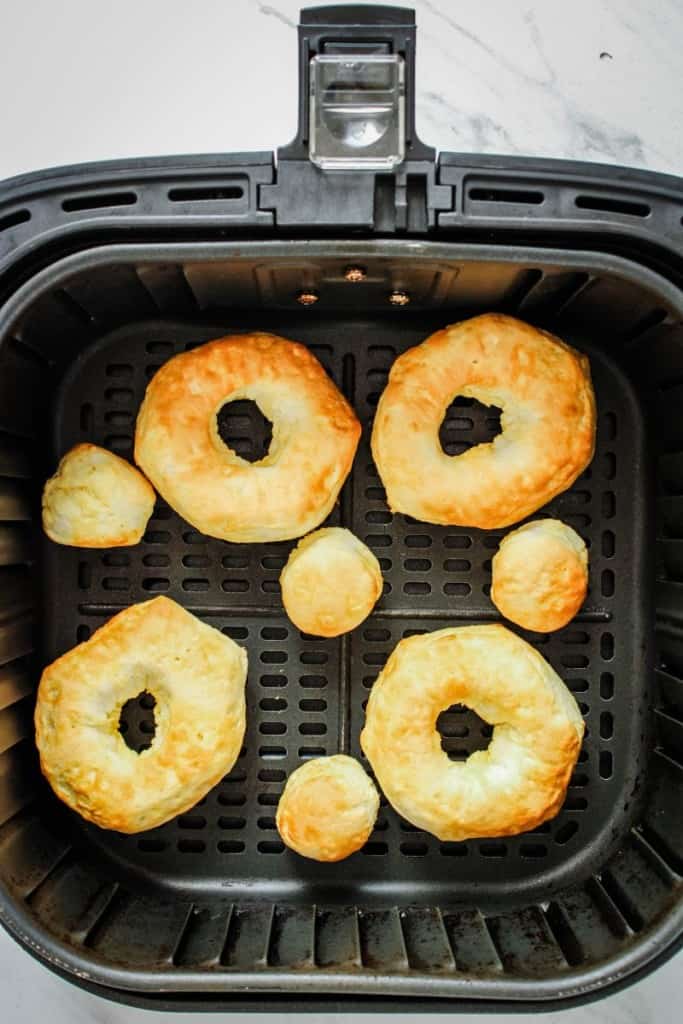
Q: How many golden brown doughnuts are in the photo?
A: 4